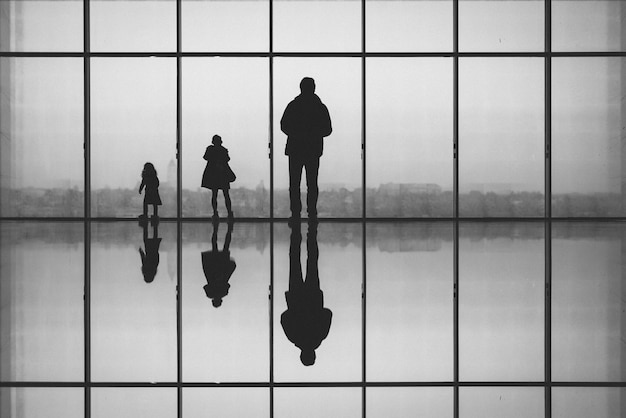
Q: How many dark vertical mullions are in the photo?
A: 6